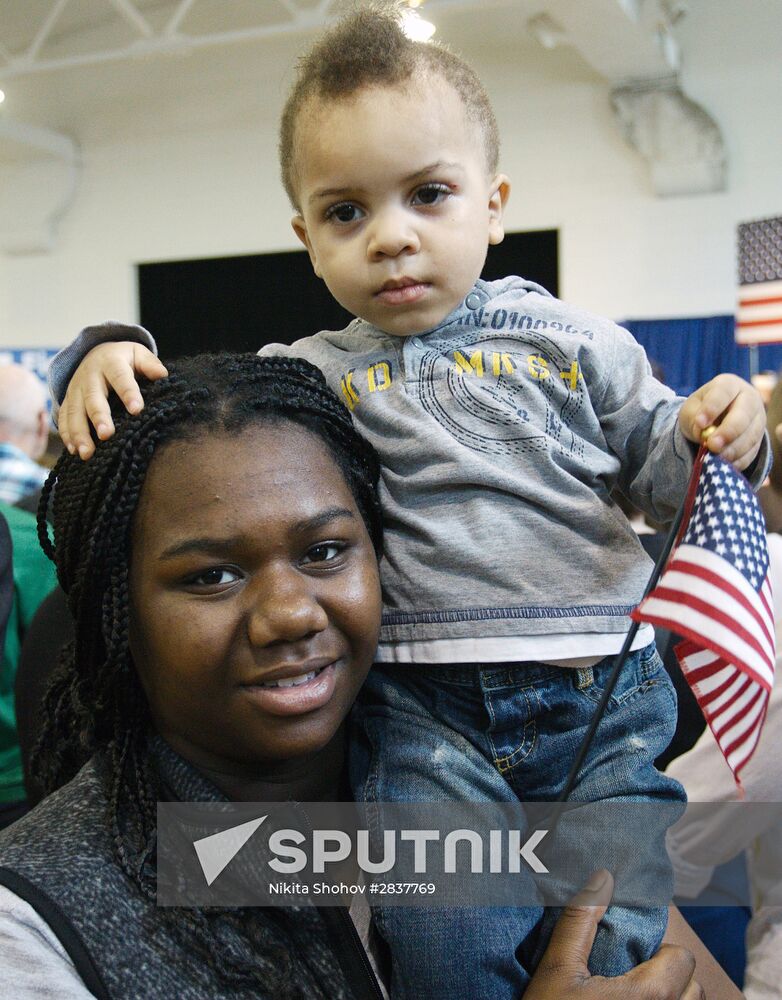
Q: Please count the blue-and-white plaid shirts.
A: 1